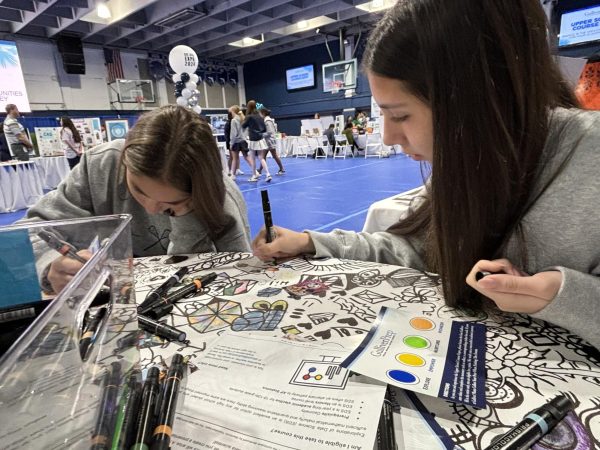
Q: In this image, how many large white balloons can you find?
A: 1